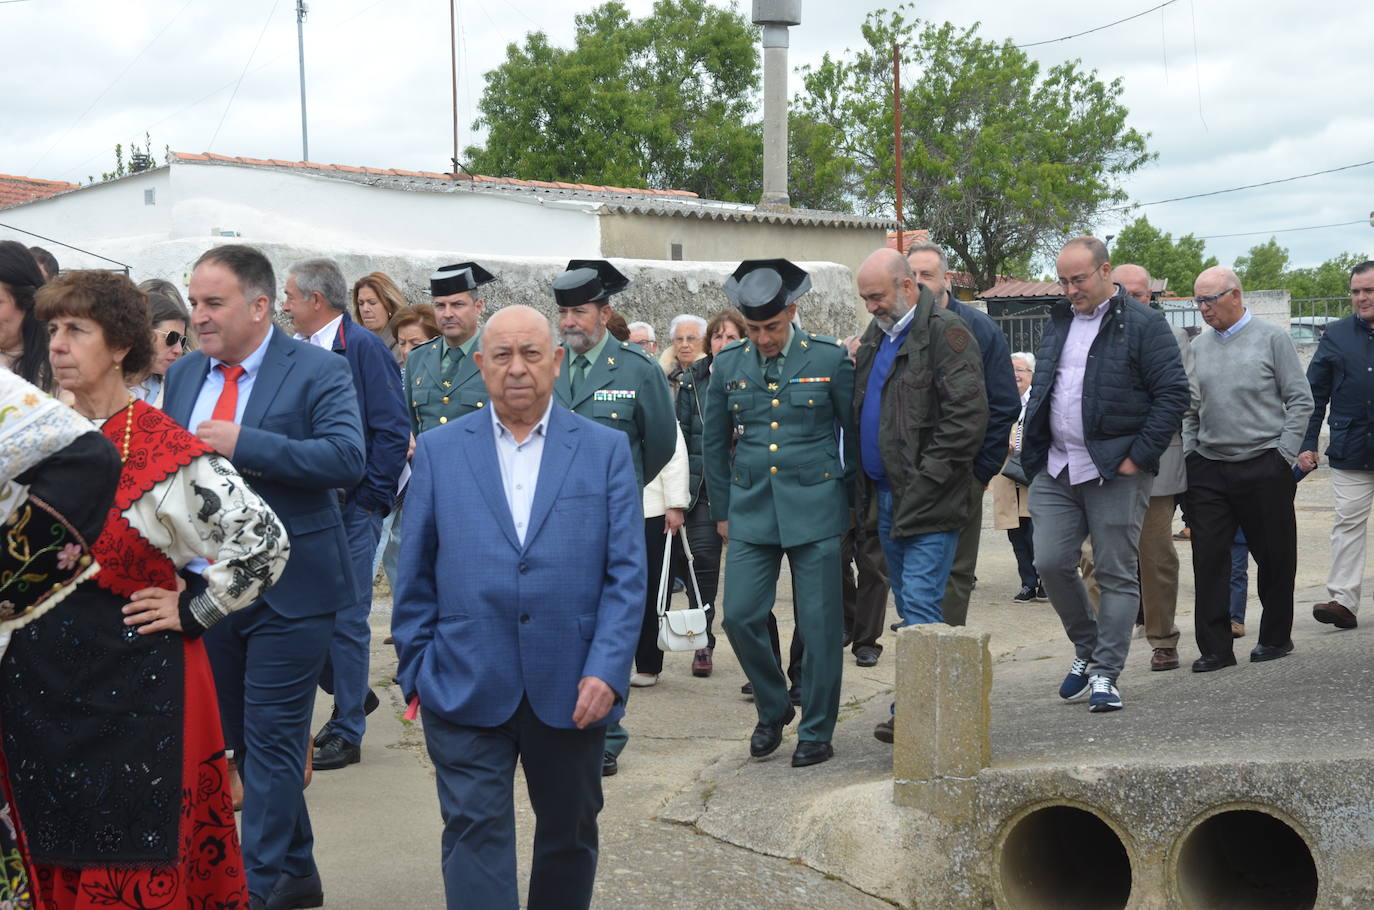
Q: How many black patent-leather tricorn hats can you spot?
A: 3